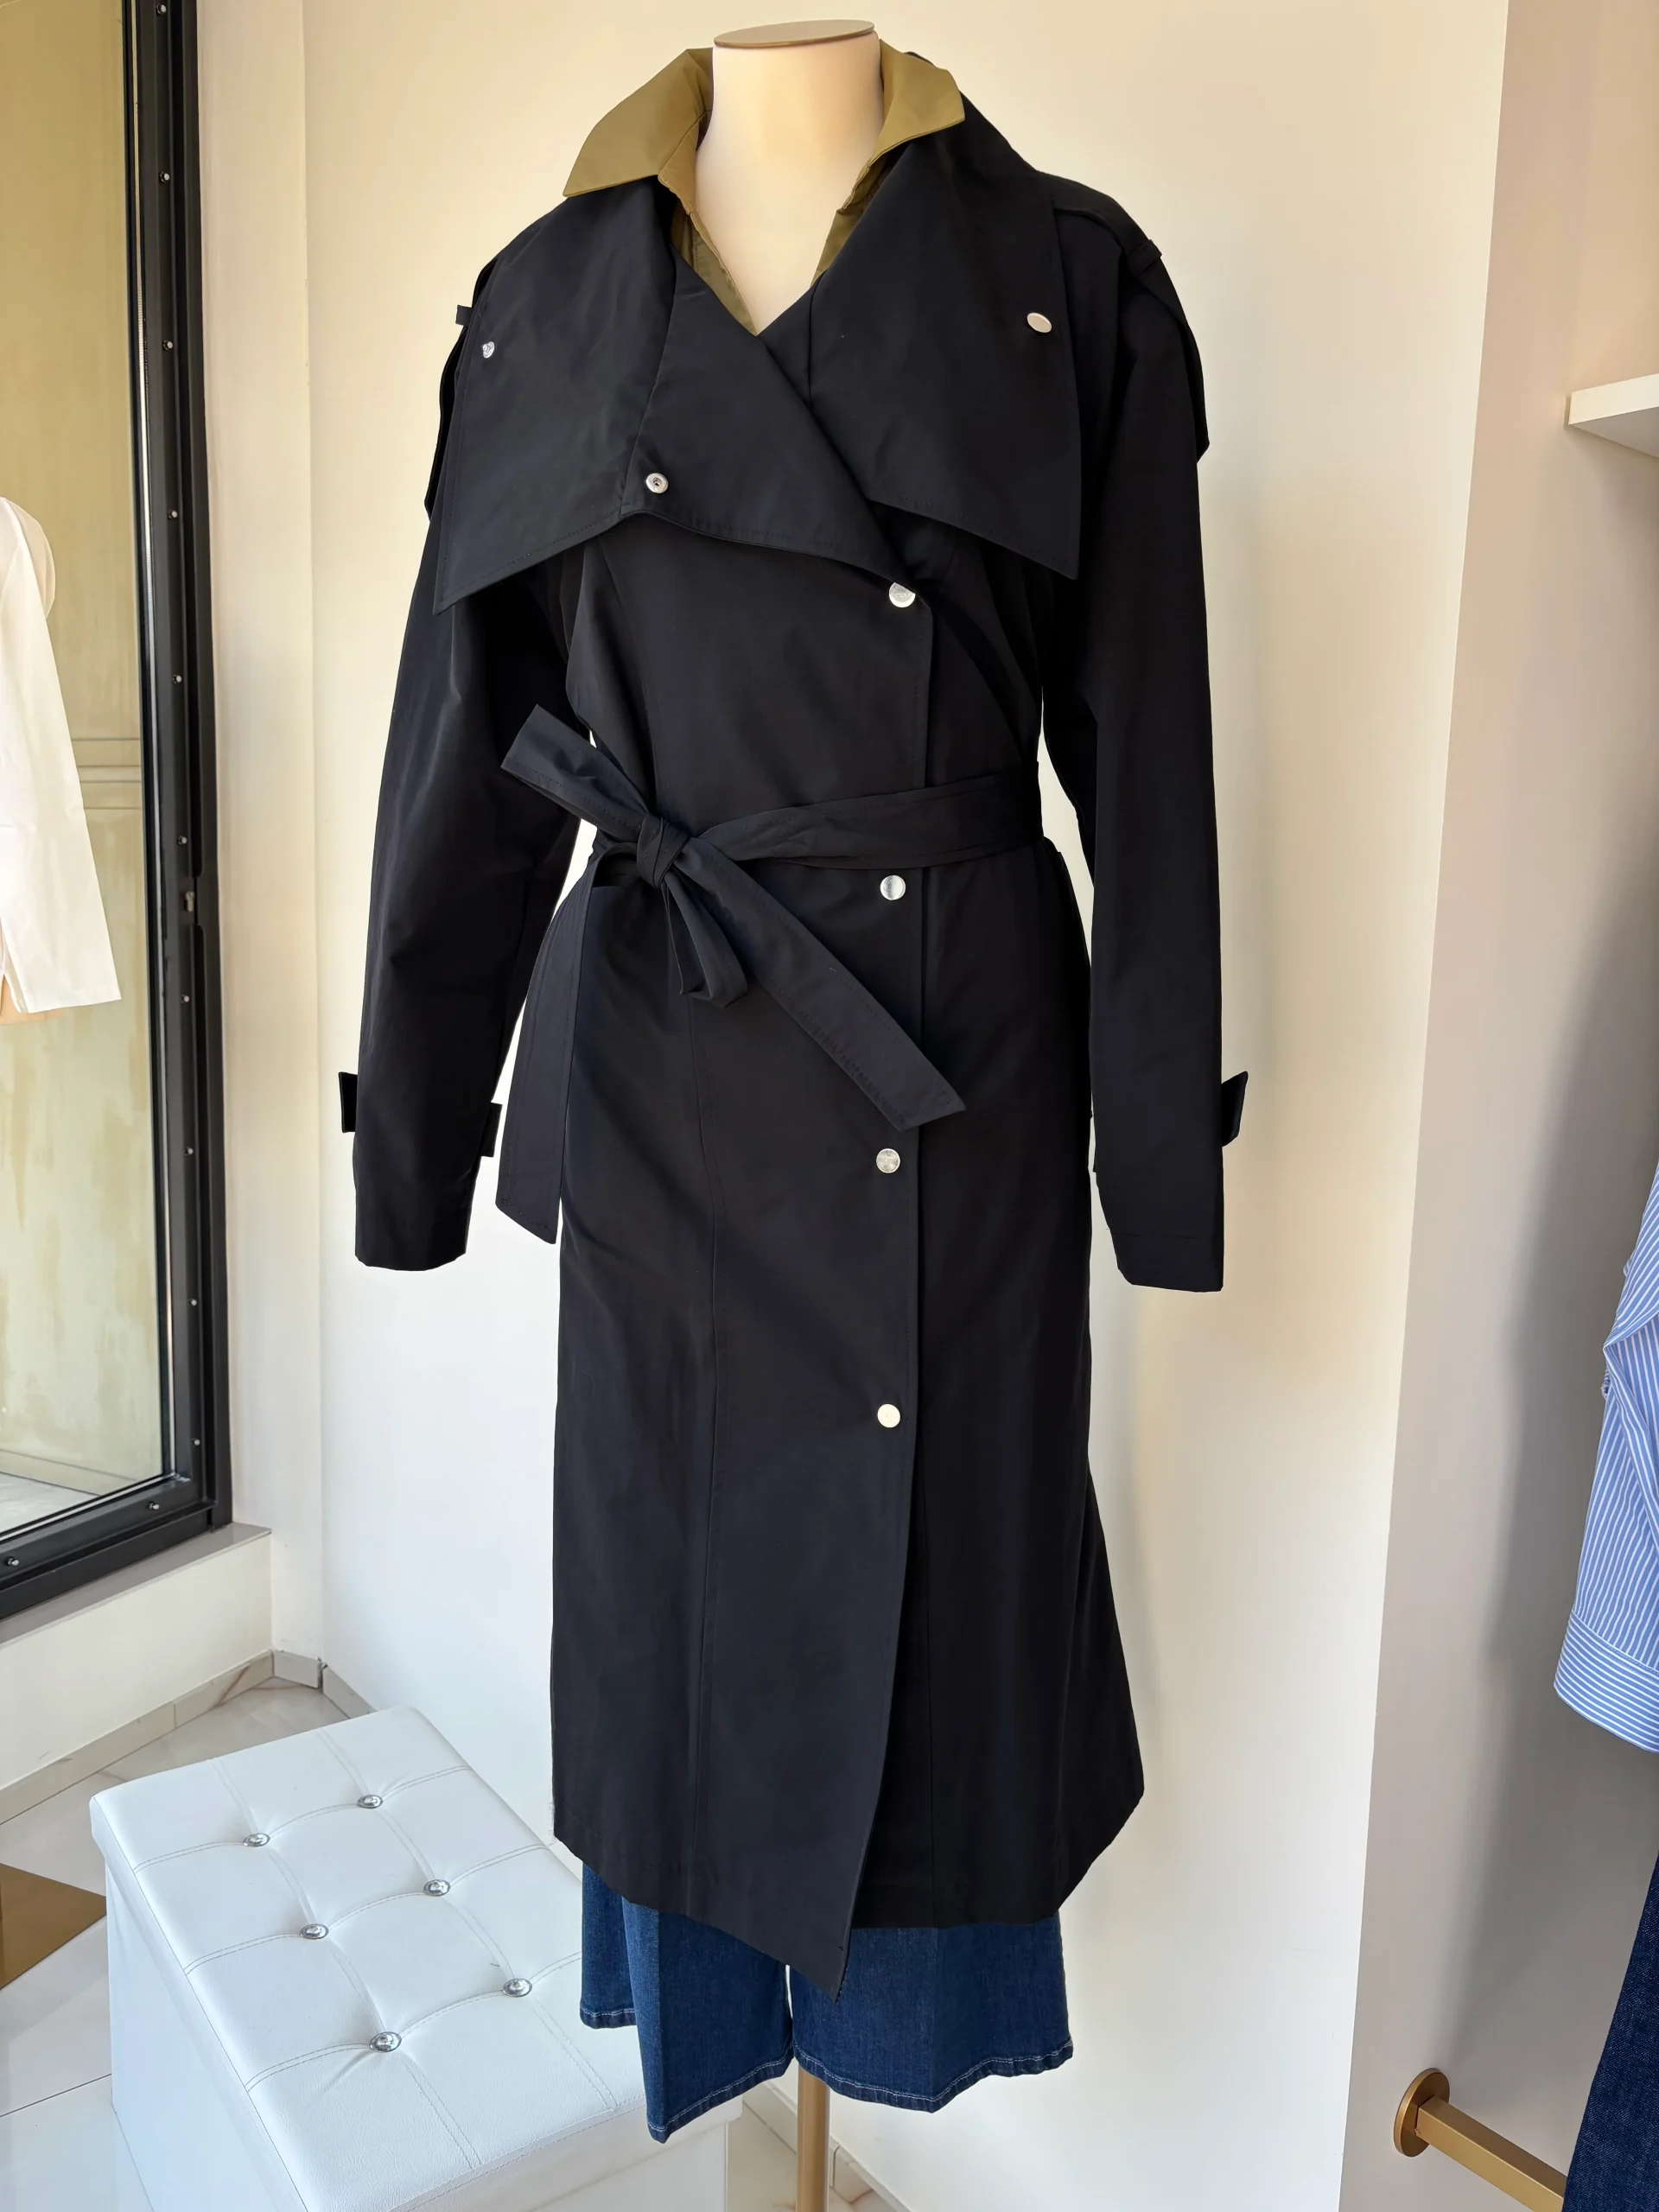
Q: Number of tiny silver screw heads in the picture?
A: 12